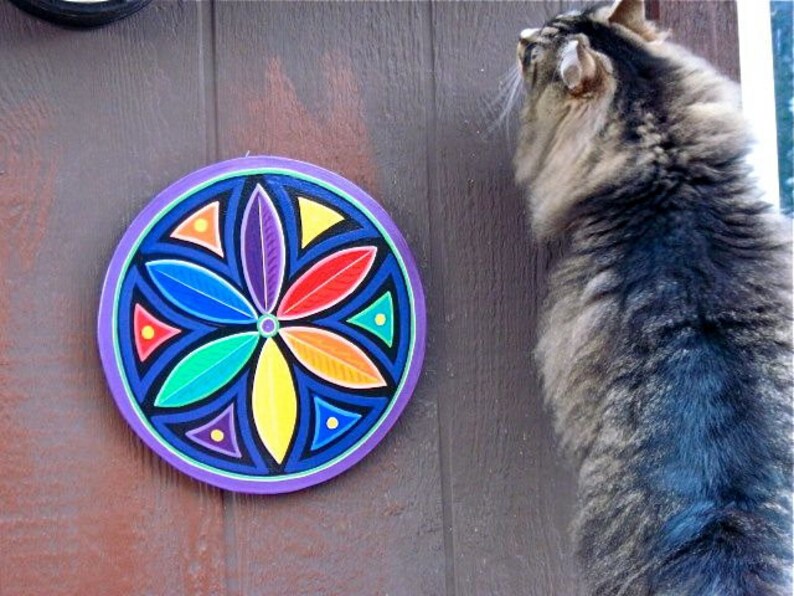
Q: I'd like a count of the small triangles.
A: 6